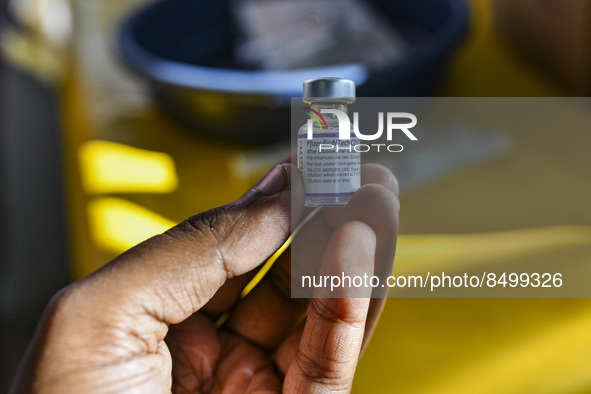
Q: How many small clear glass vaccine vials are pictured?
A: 1